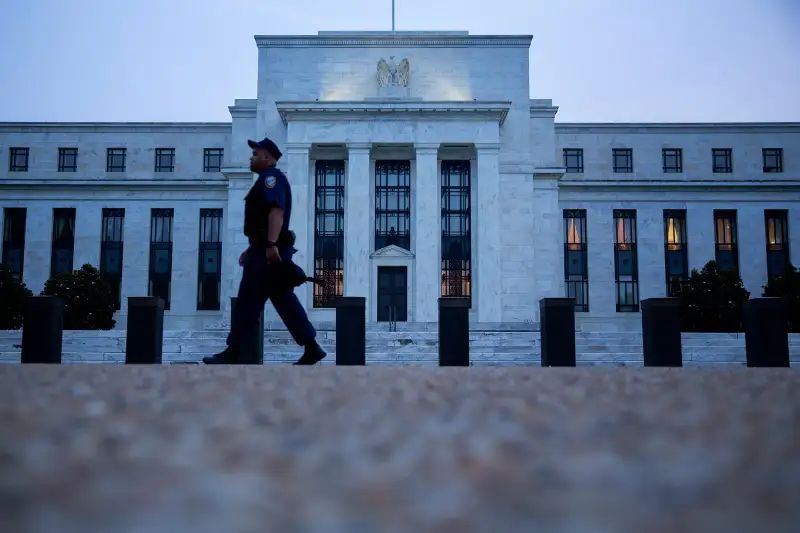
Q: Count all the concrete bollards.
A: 8